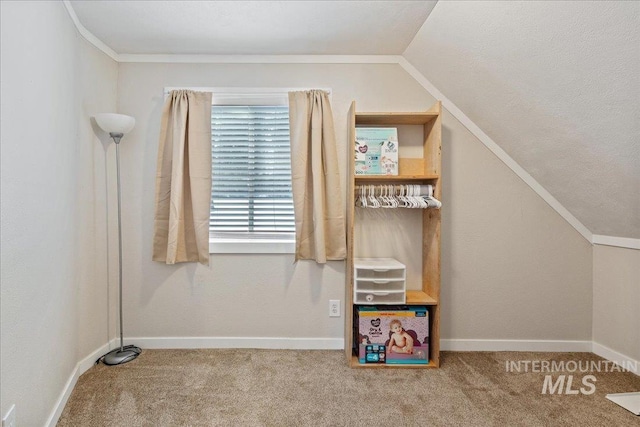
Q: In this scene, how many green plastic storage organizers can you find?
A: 0